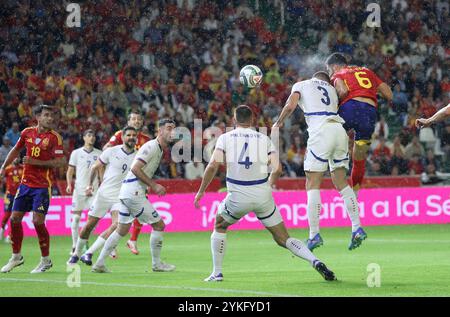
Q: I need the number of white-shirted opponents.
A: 5